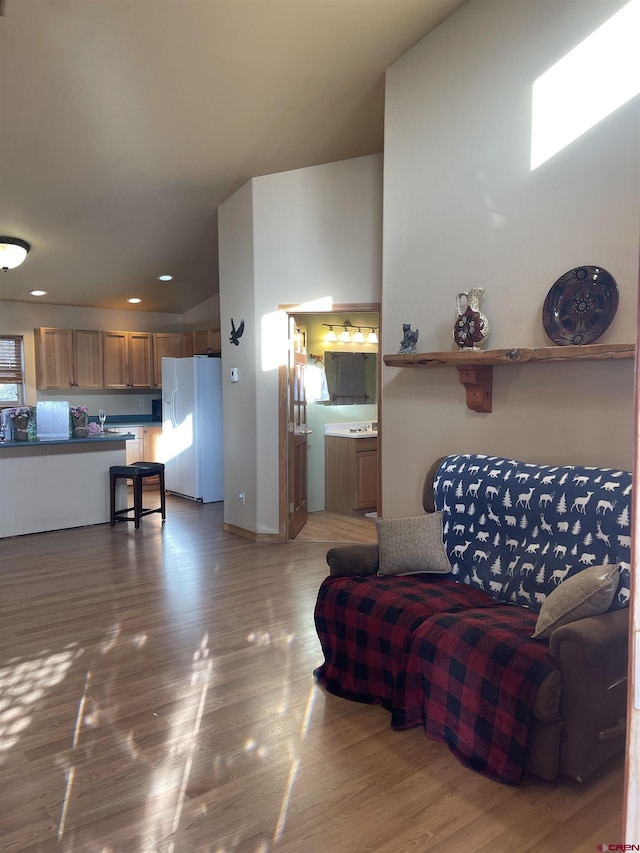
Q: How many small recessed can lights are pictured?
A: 3